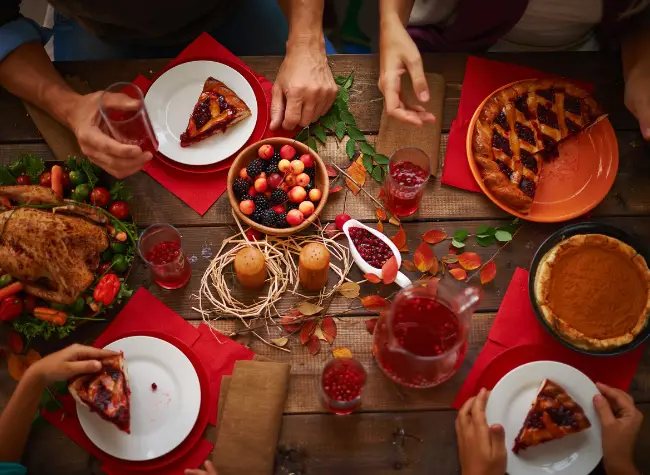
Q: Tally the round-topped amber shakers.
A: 2